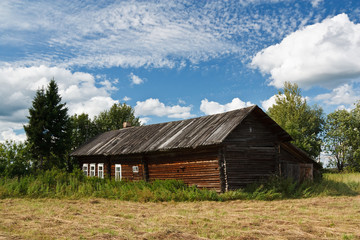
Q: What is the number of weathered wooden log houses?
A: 1